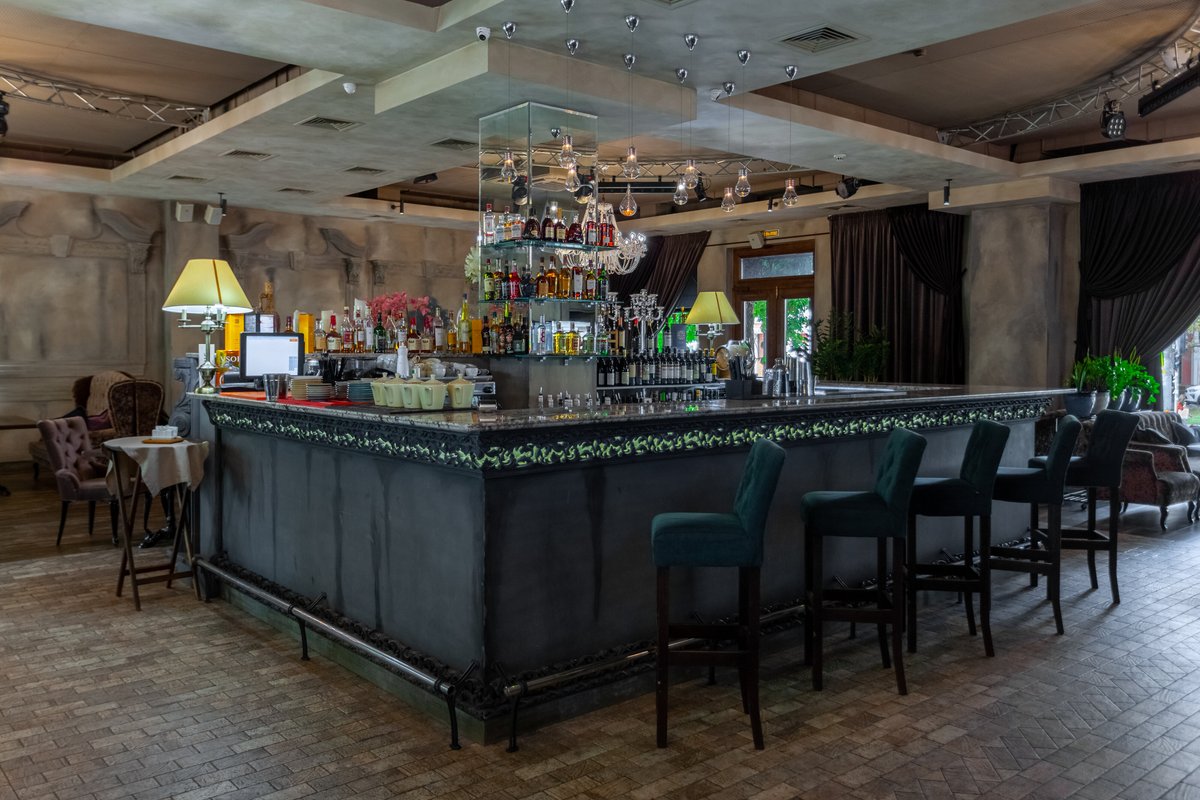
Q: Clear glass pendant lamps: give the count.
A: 10